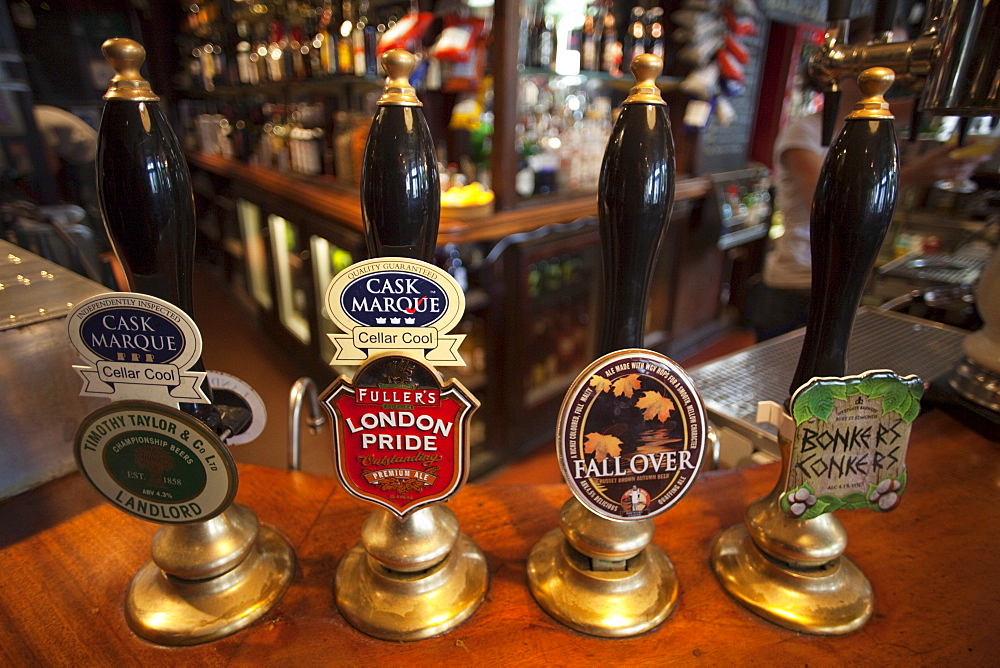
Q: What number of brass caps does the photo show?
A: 4